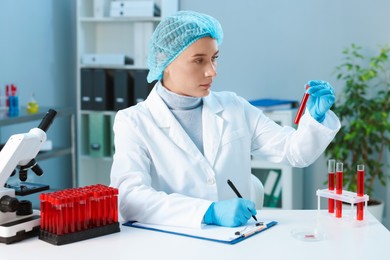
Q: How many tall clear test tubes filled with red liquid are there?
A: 4